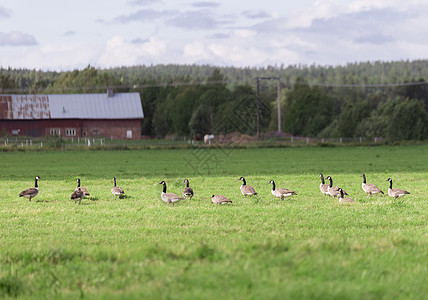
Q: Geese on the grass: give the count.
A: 14